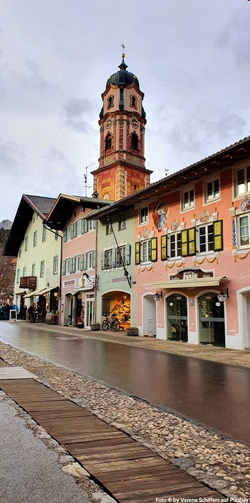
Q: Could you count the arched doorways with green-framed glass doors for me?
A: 2